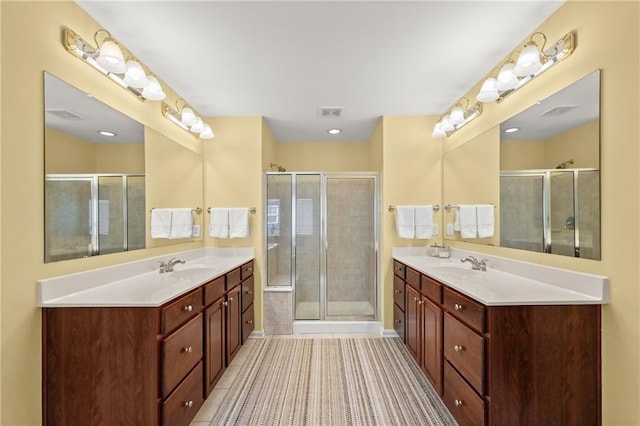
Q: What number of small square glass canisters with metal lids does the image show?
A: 2